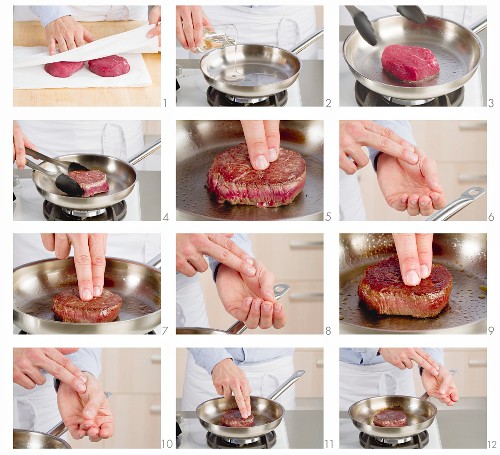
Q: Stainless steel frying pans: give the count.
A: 11